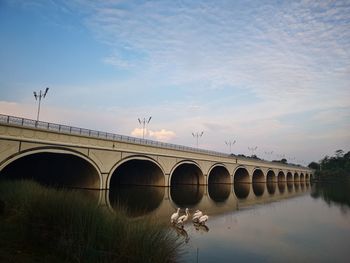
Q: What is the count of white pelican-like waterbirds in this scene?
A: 4